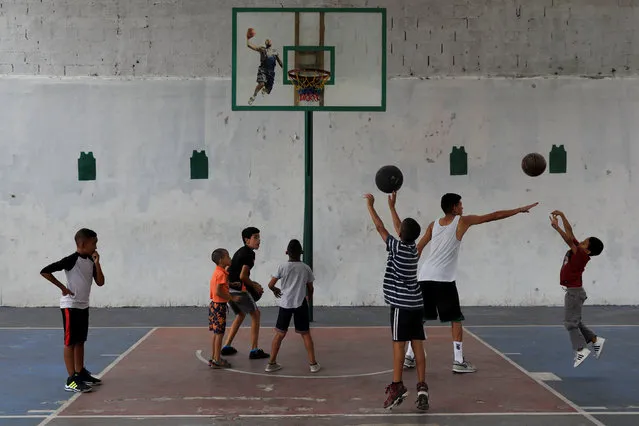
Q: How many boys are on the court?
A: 7